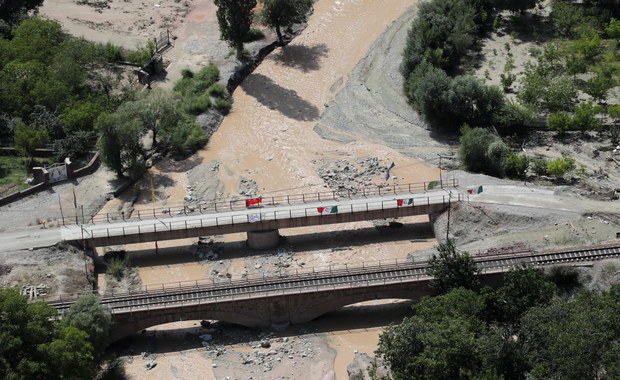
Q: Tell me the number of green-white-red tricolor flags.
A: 3